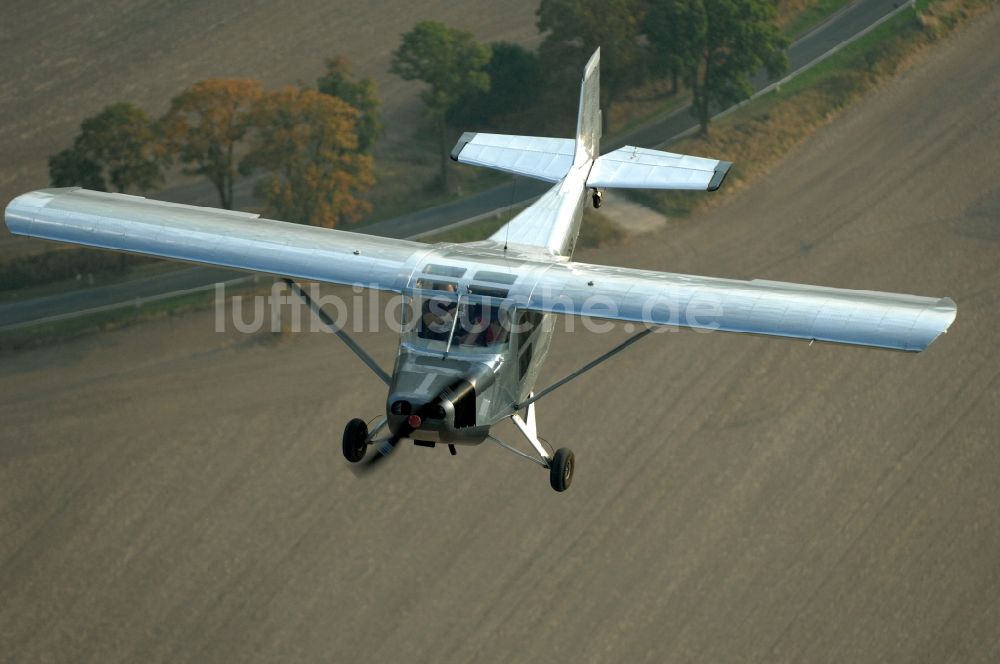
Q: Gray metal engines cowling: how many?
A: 1